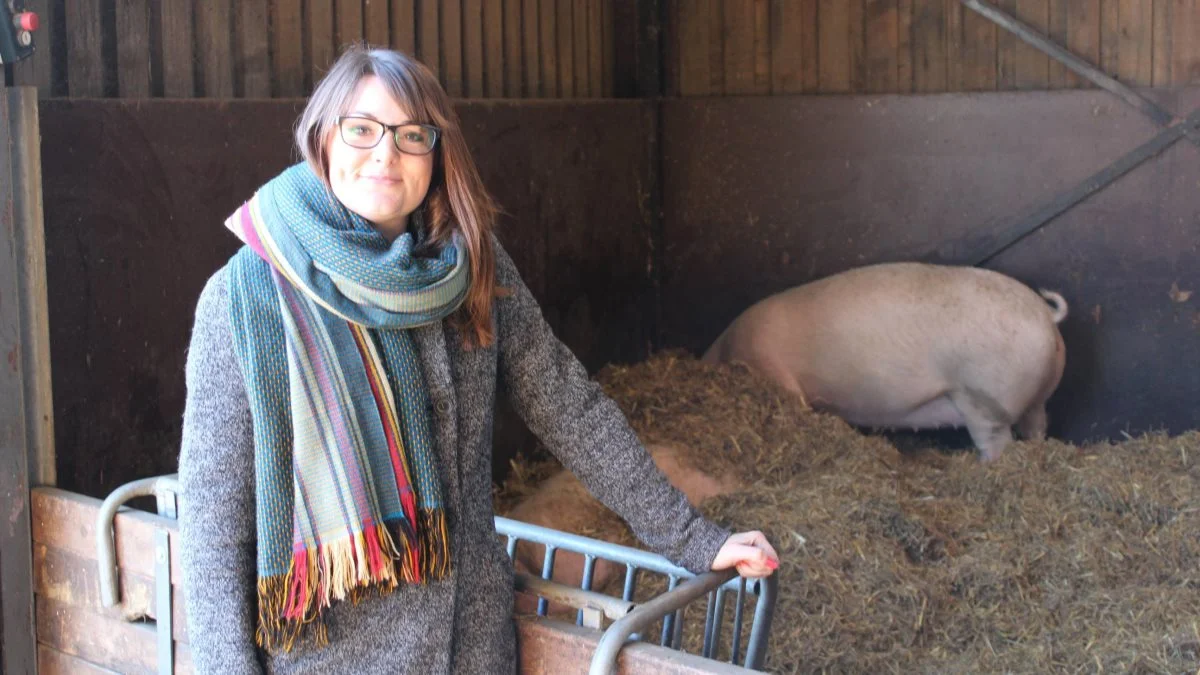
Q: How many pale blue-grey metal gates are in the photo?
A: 1